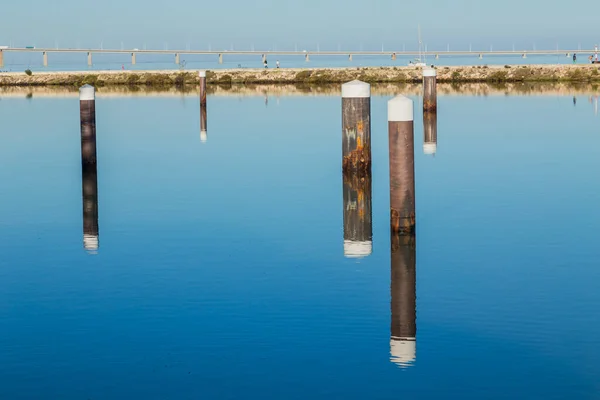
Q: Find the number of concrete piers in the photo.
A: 5